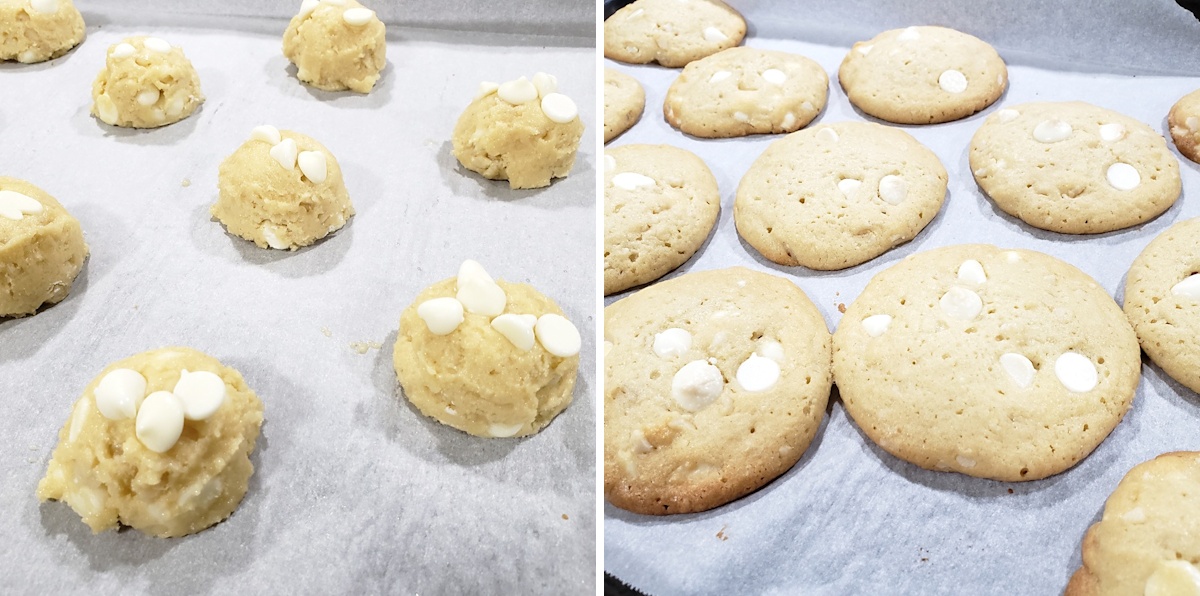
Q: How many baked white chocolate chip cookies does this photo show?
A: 12